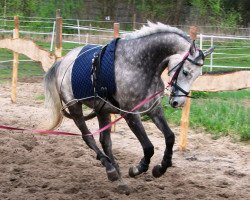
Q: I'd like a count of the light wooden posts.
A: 4